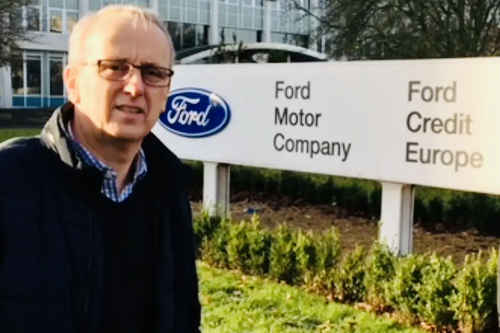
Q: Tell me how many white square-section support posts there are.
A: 2